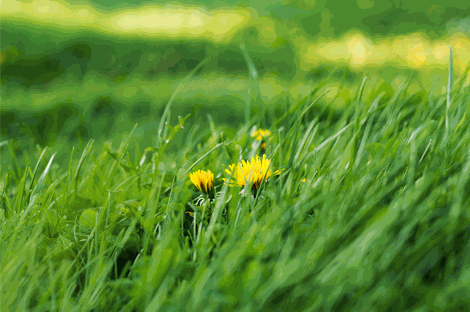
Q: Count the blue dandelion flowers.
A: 0